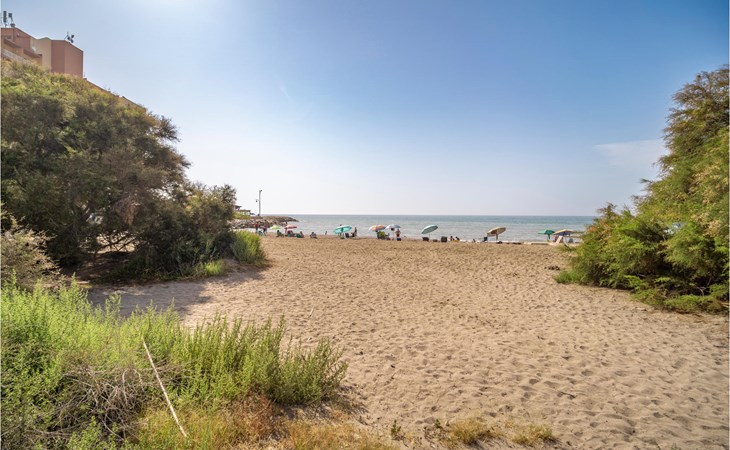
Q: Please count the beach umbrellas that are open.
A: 9